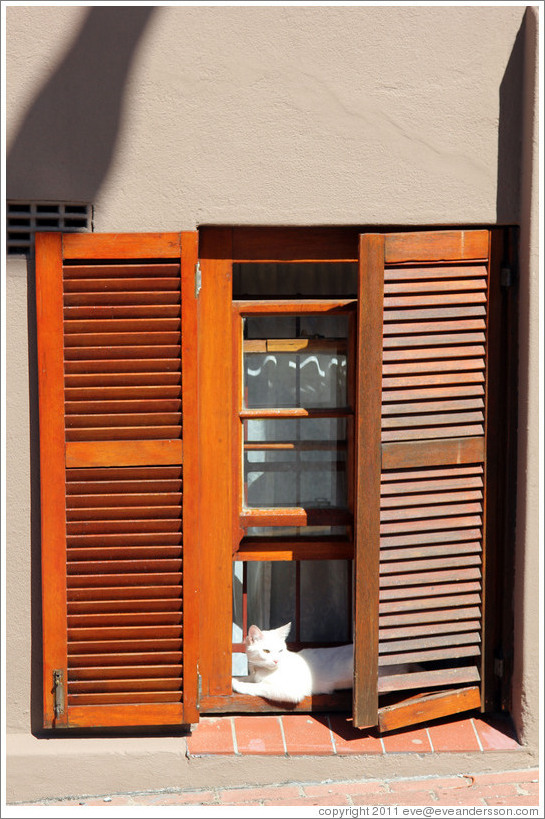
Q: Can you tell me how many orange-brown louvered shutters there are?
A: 2